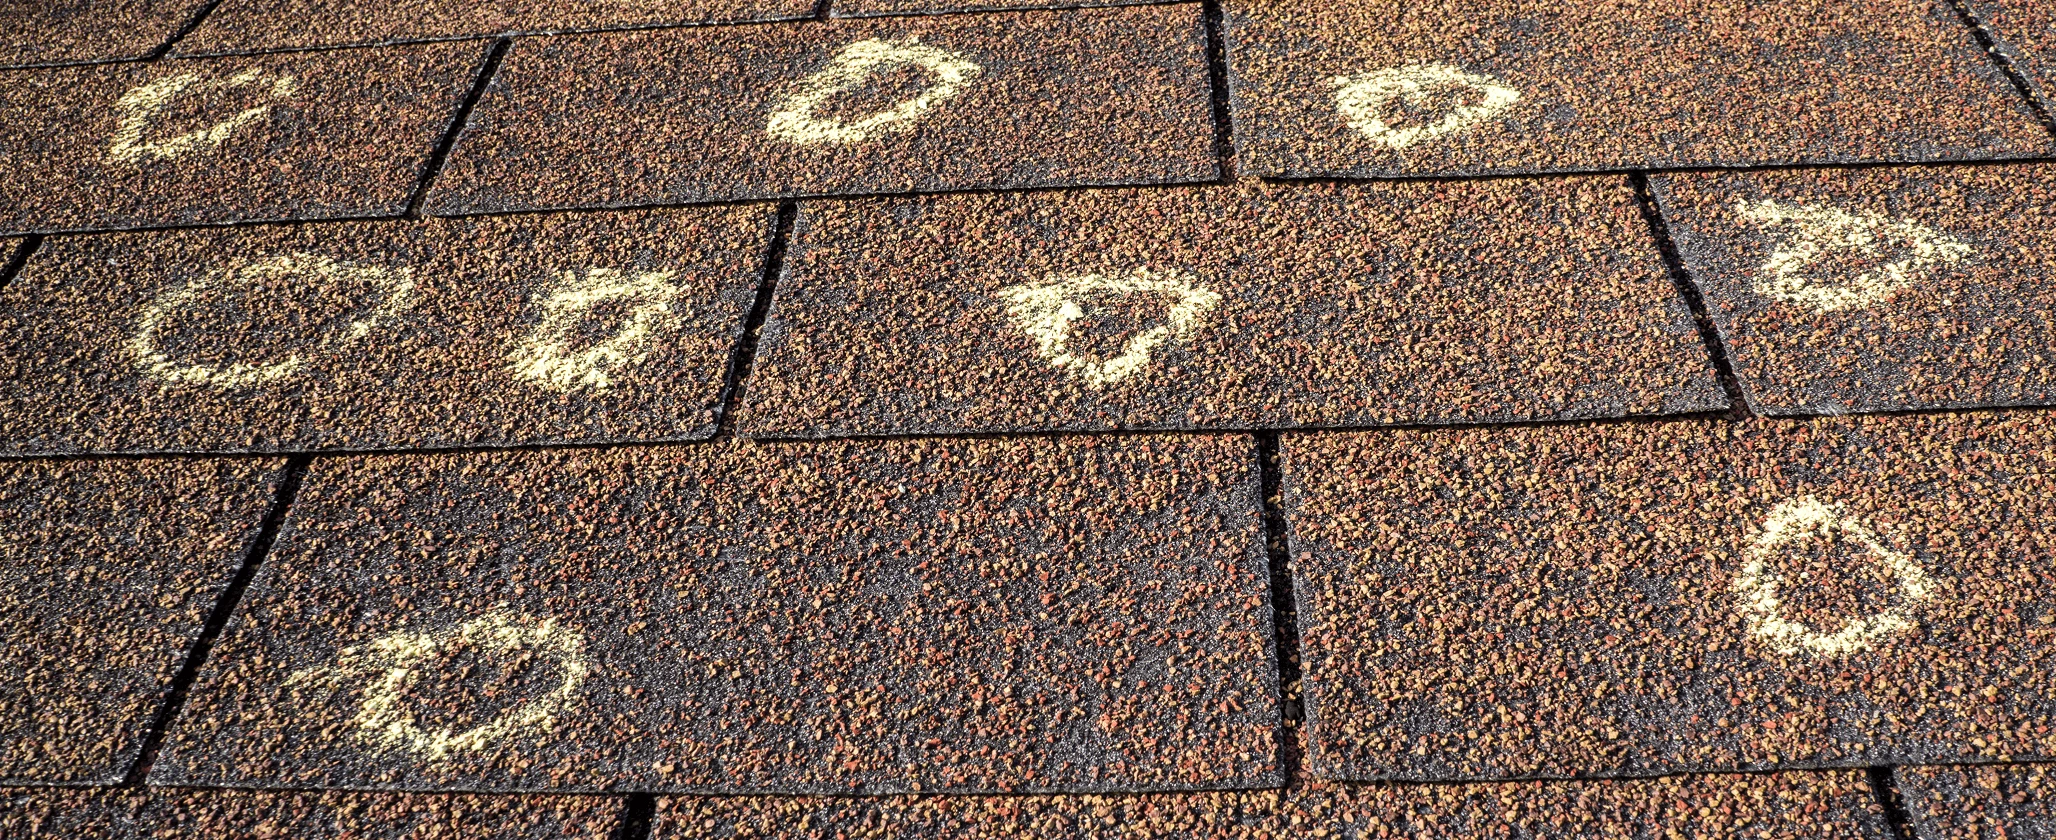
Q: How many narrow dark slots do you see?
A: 12